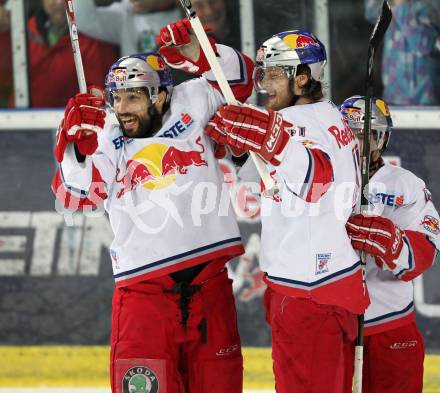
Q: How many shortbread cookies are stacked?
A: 0